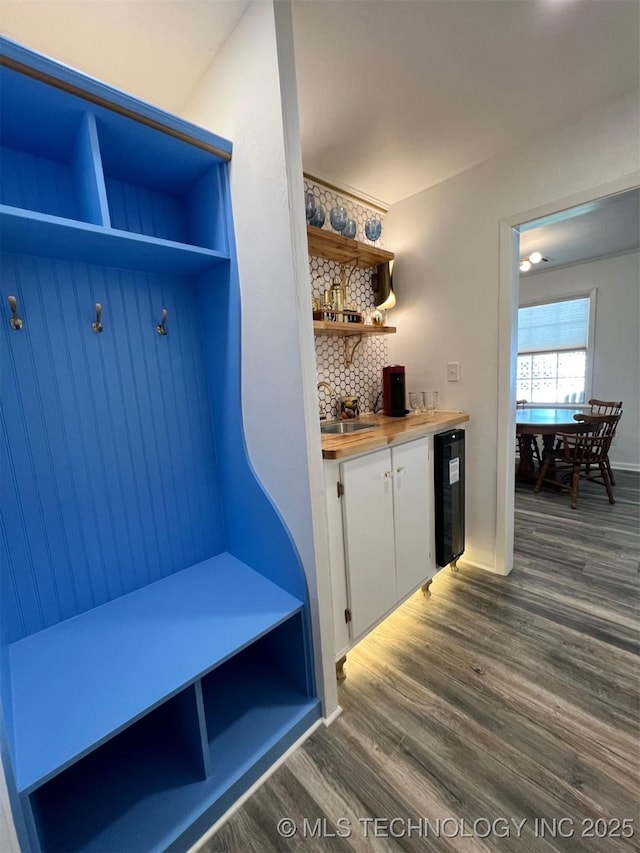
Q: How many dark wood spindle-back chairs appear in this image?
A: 3